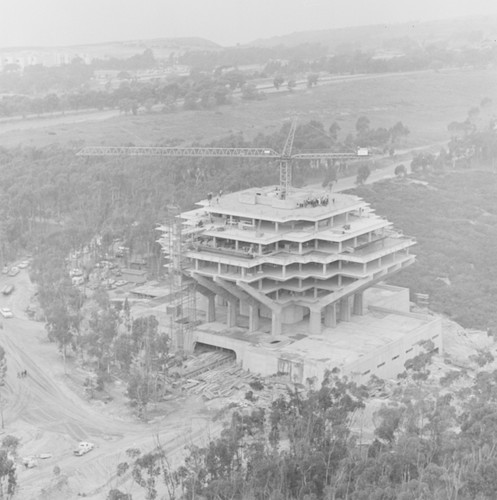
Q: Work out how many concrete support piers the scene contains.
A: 8